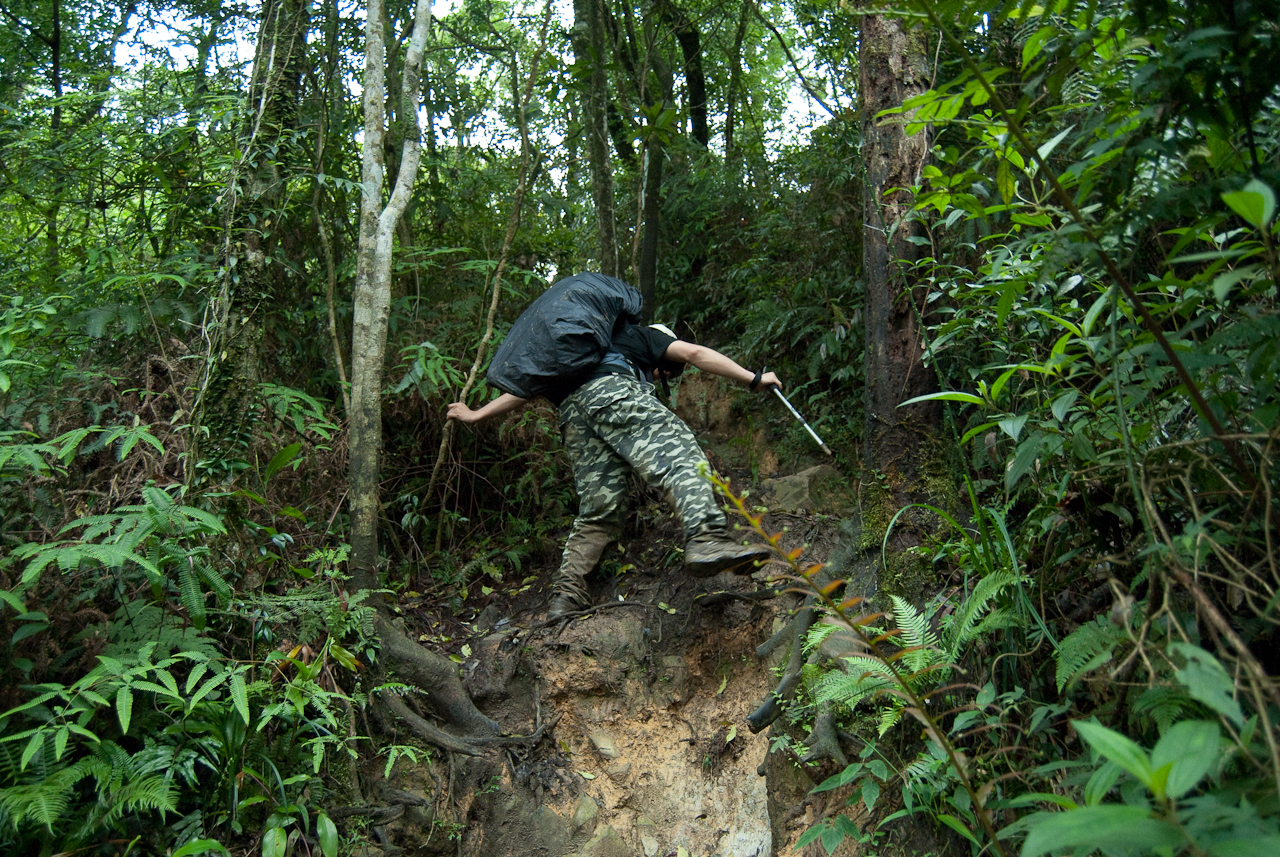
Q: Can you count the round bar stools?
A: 0